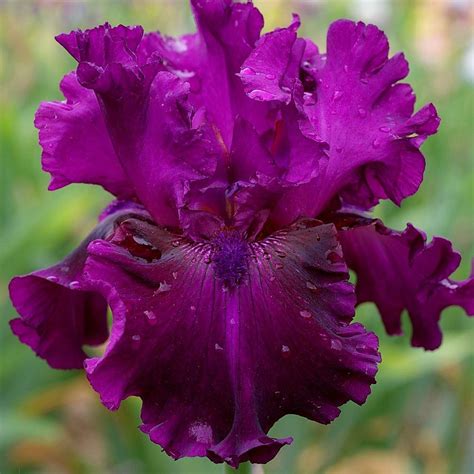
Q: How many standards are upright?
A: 3